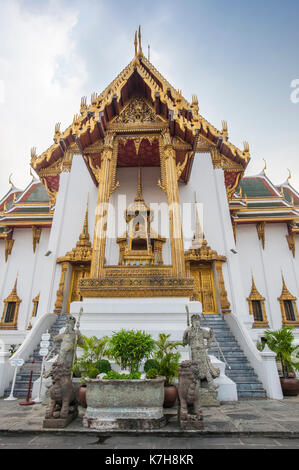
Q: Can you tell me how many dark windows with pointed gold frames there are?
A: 4